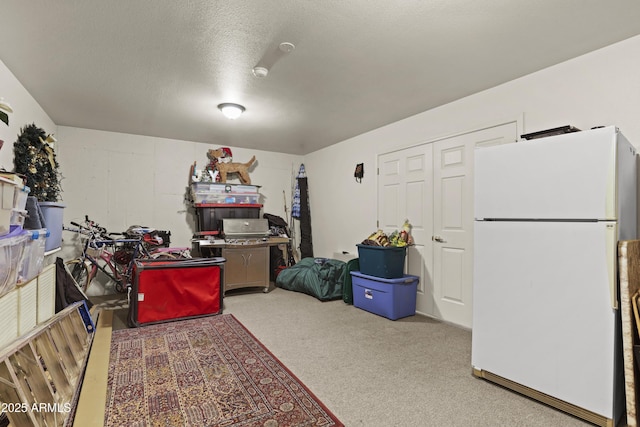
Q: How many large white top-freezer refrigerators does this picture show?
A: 1